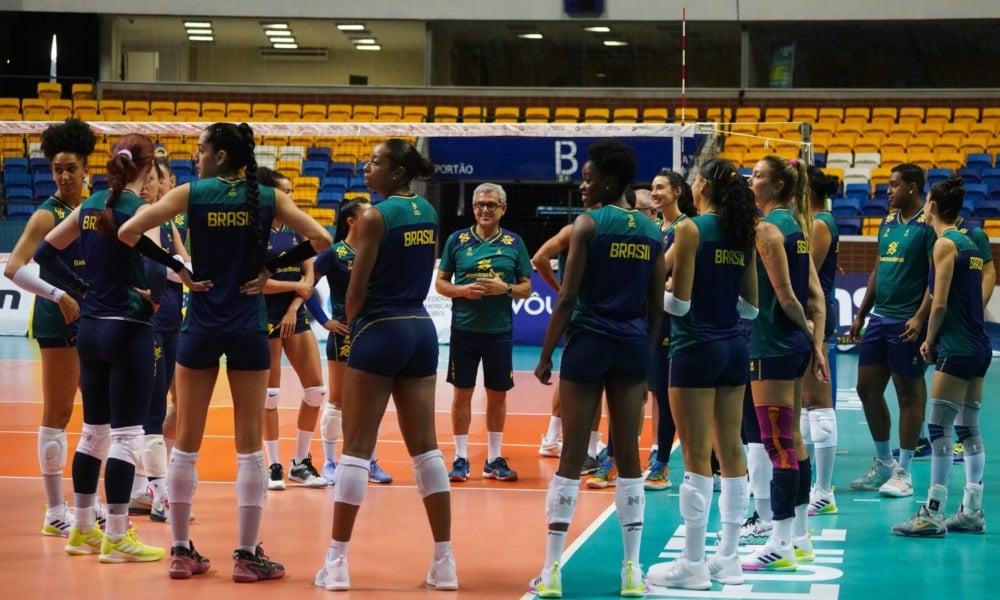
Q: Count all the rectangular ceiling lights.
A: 13